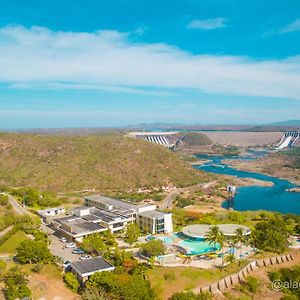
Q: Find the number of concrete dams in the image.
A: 2